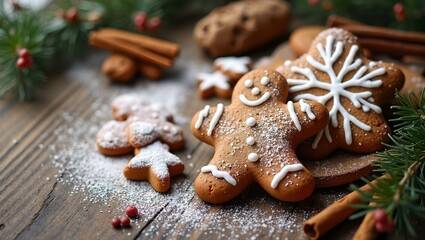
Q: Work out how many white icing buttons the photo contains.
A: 3